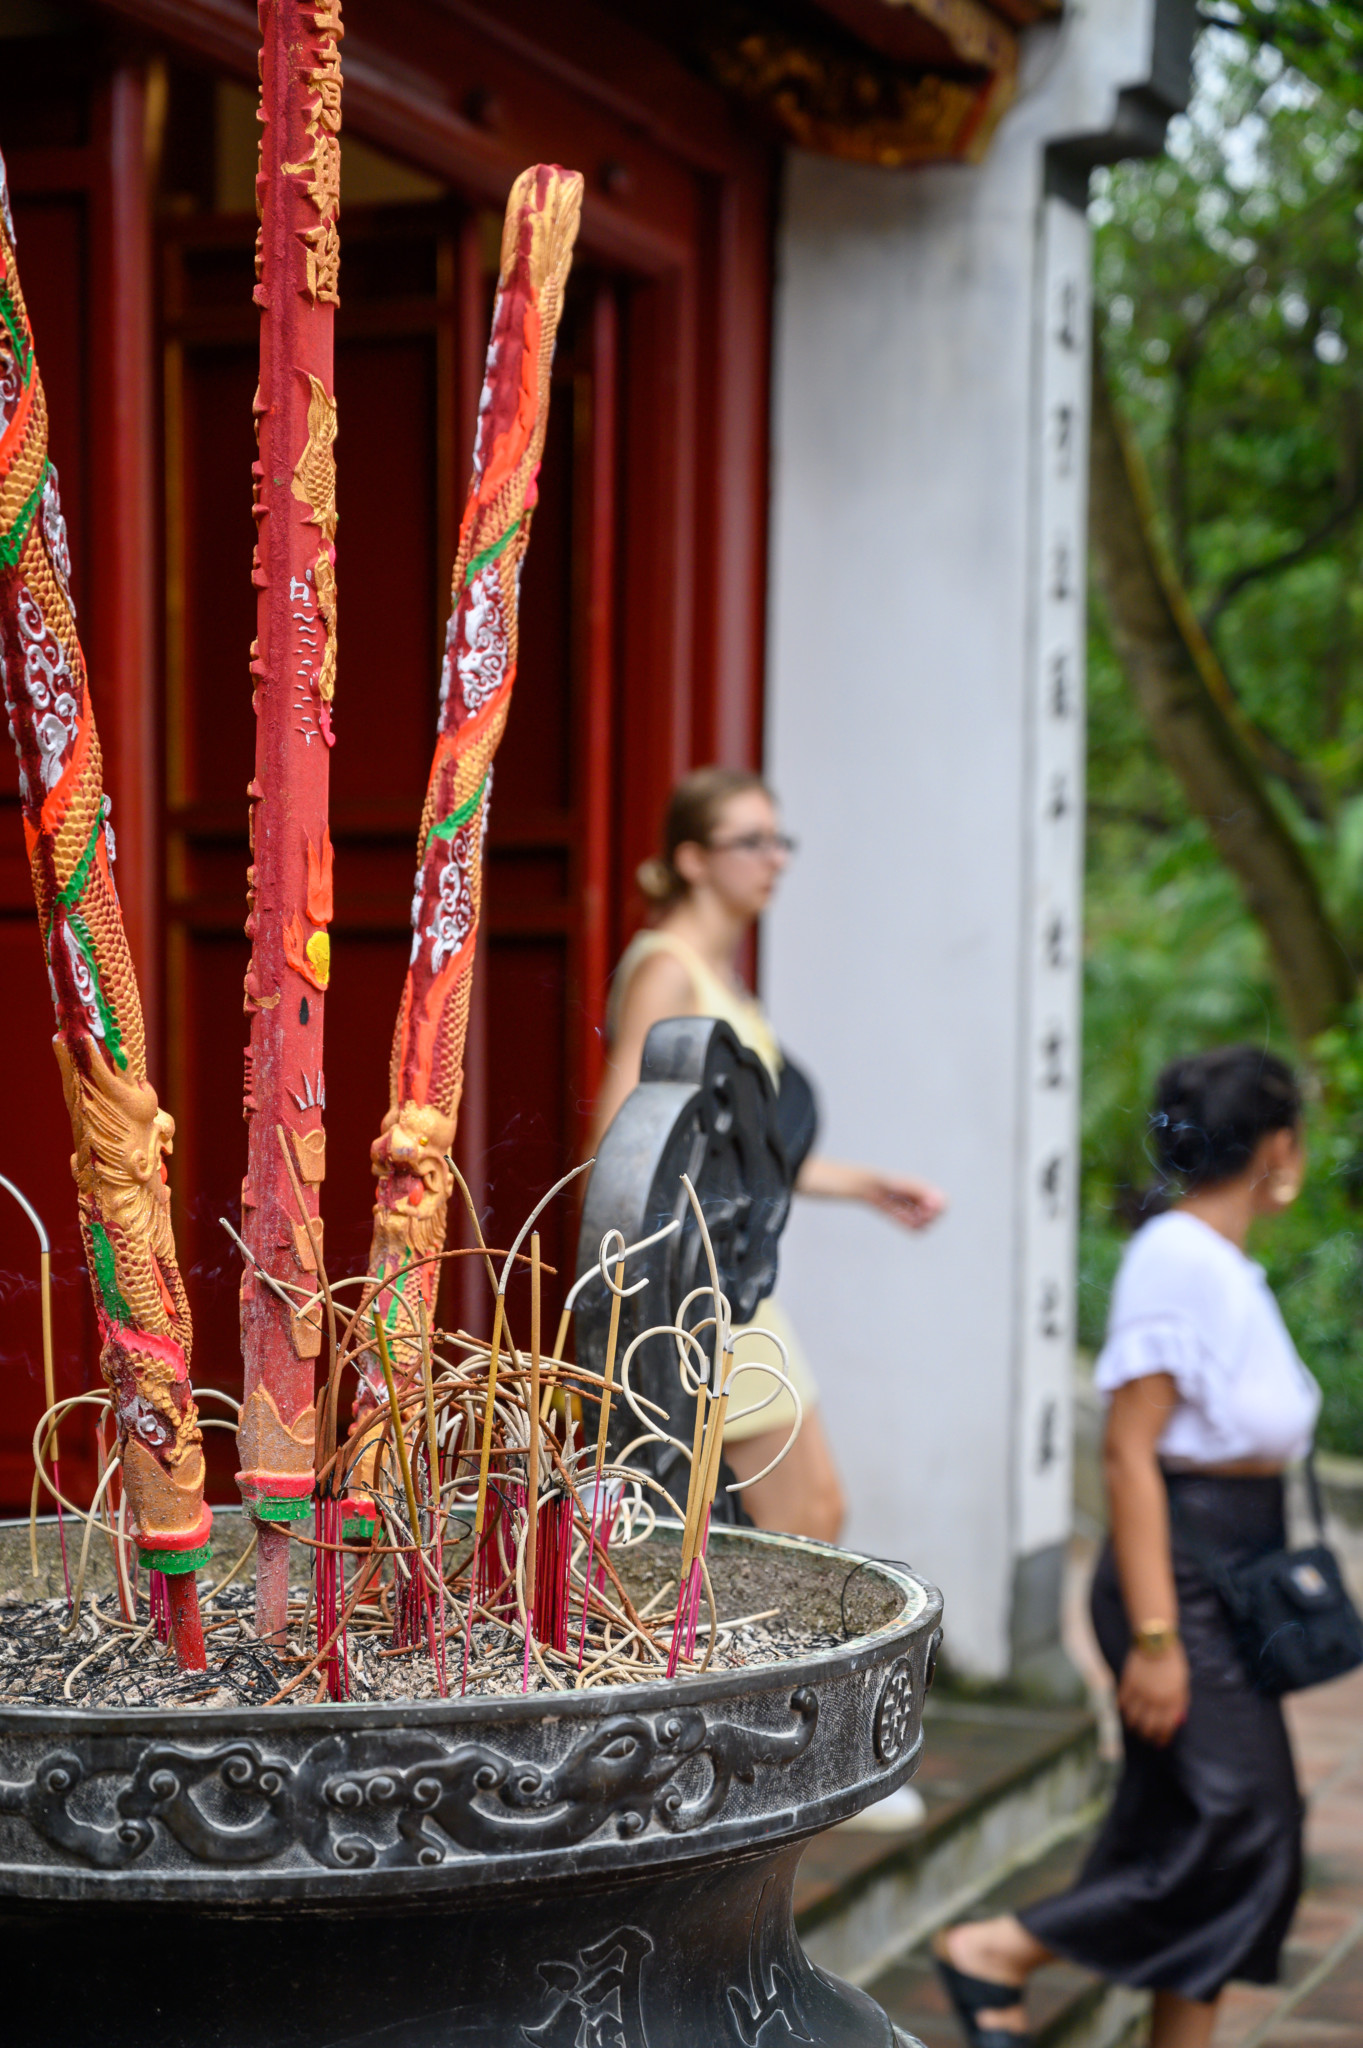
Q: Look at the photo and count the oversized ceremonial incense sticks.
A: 3